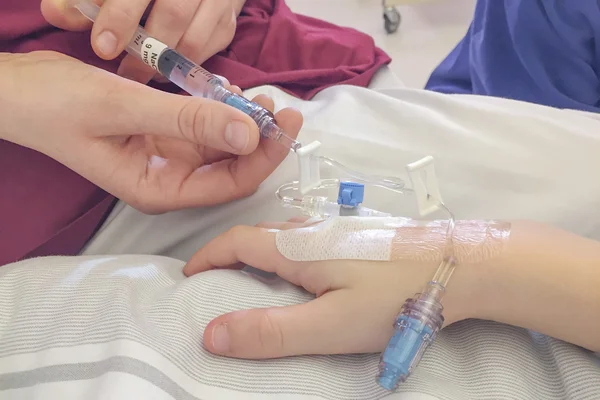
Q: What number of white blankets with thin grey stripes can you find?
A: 1